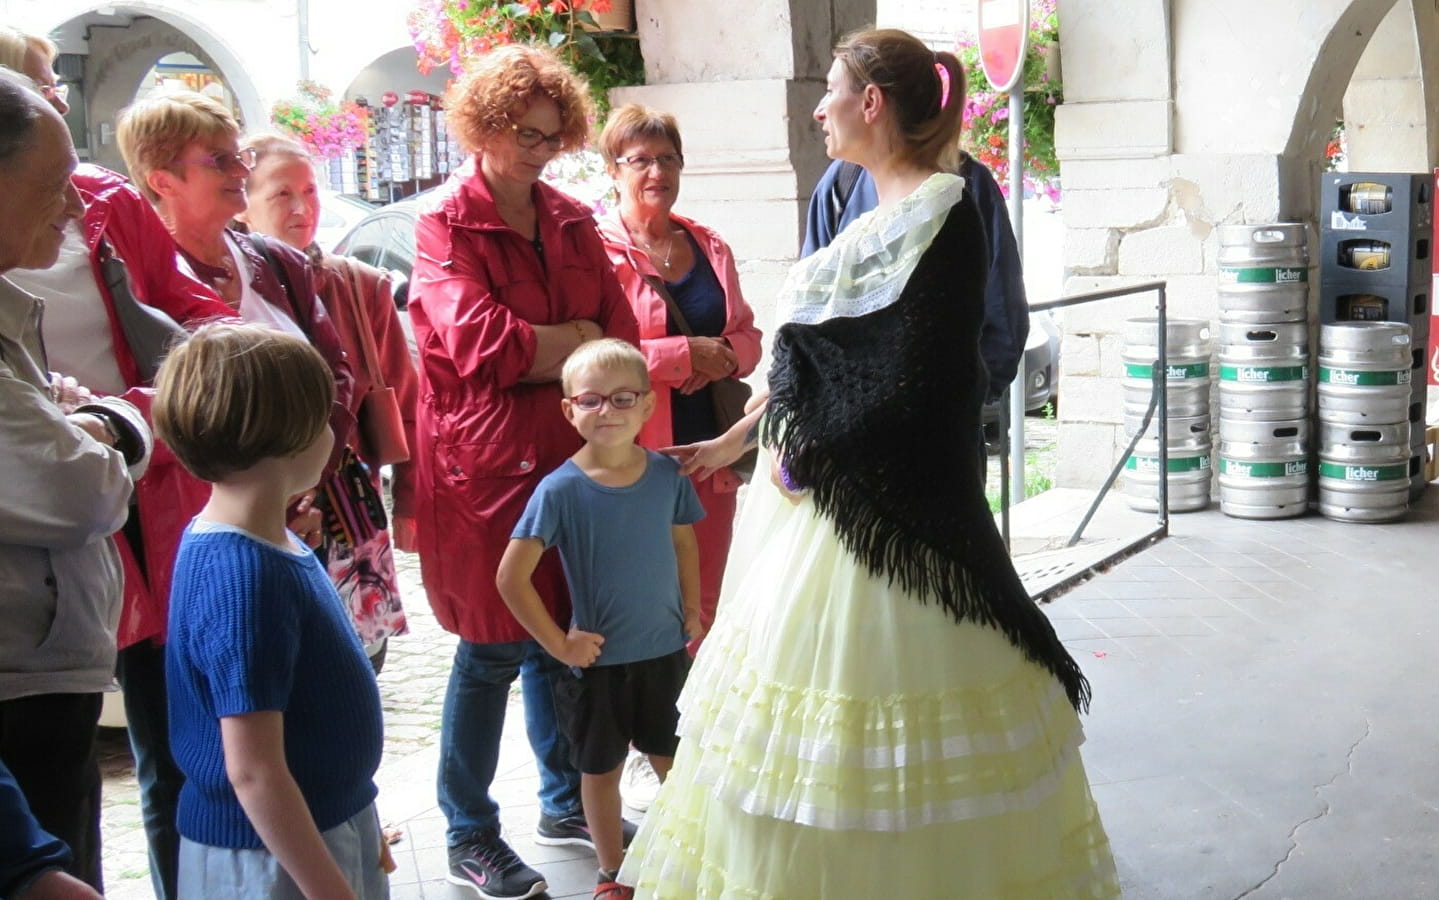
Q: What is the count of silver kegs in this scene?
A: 7